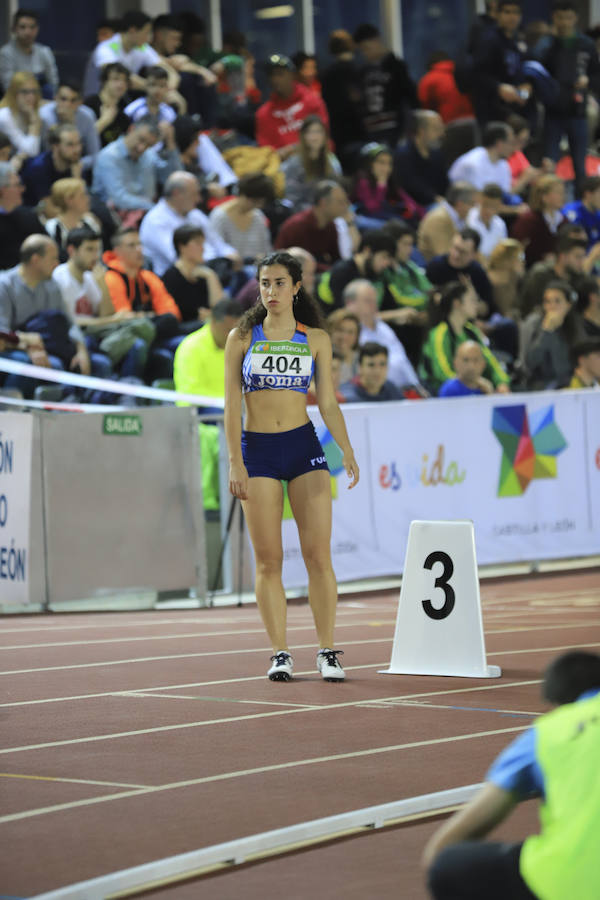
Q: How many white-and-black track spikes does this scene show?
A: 2